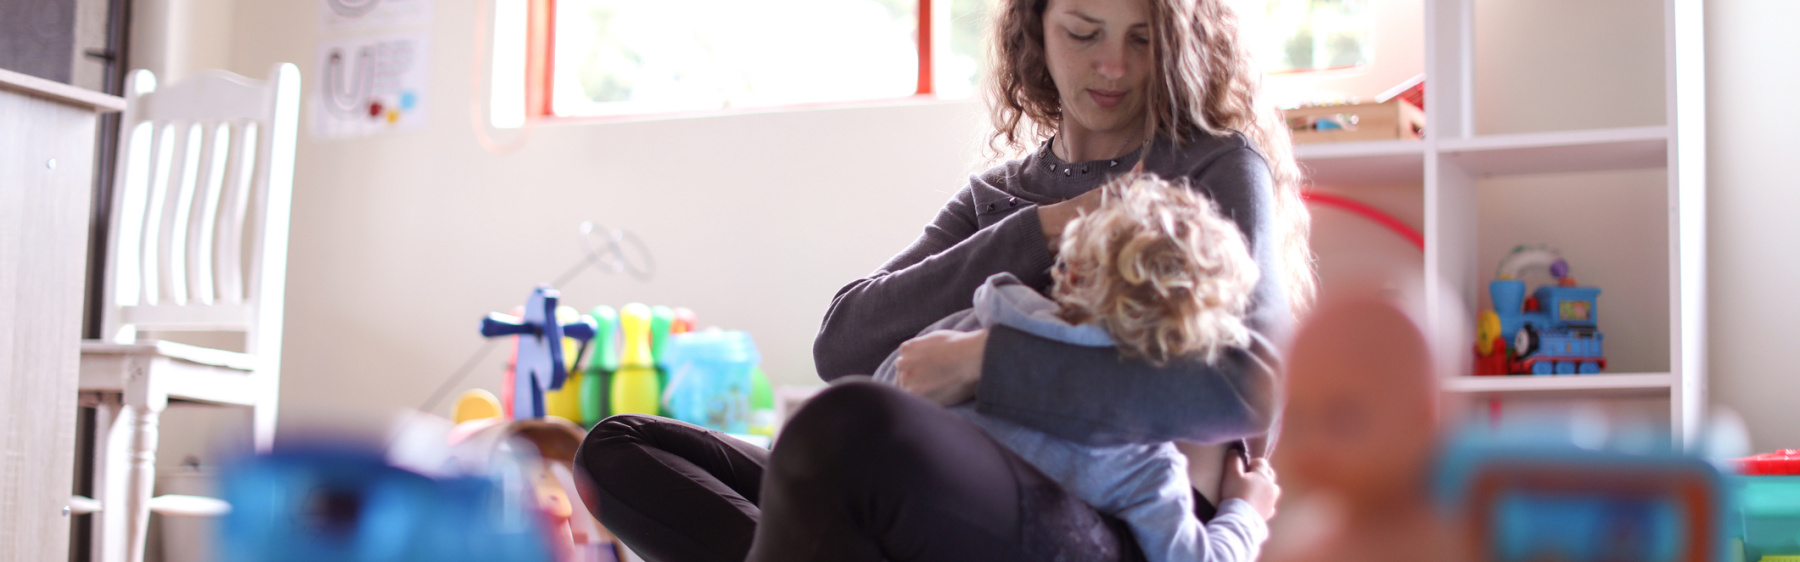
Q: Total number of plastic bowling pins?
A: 6